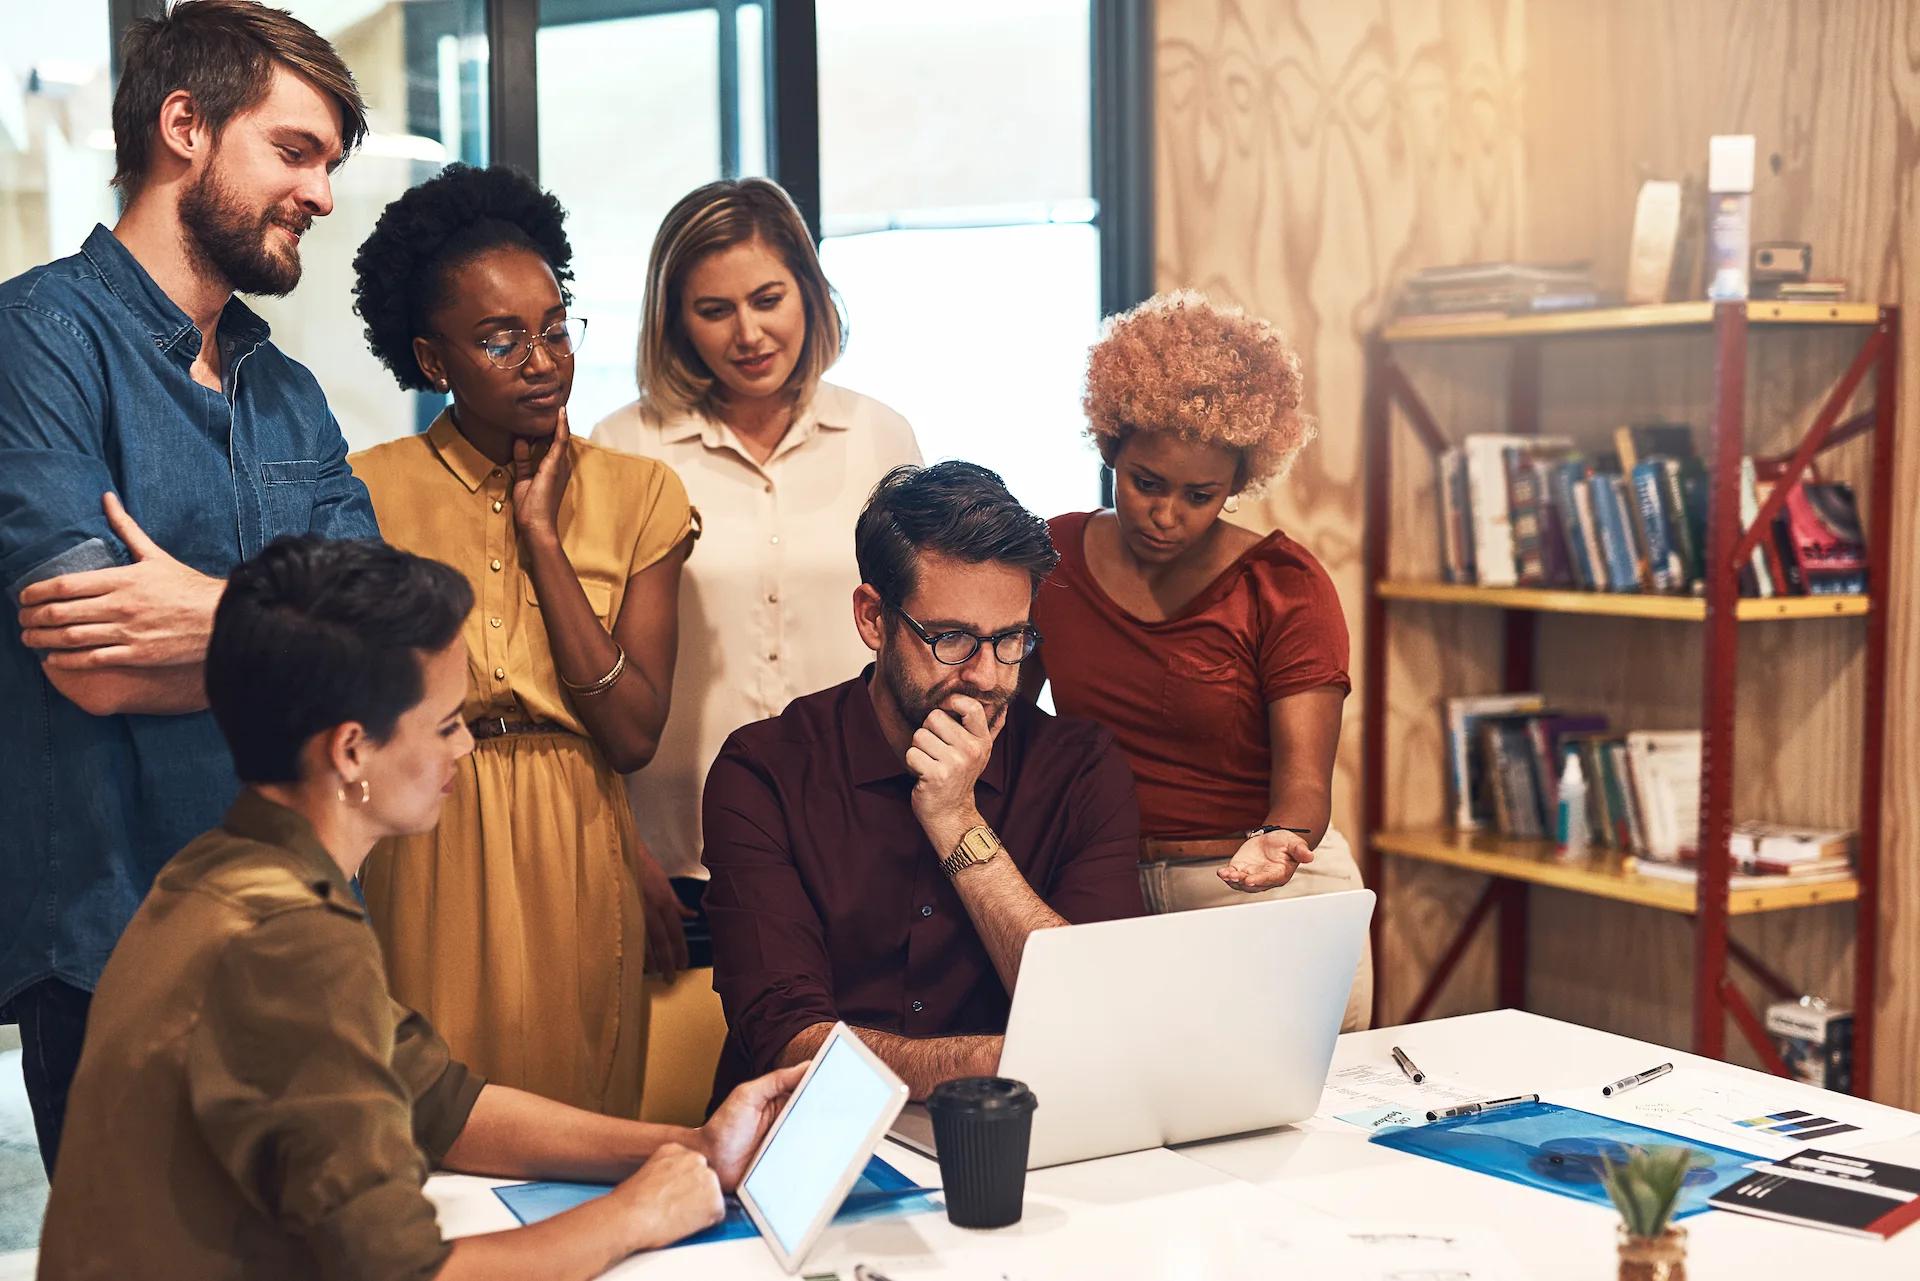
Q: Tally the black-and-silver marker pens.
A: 3